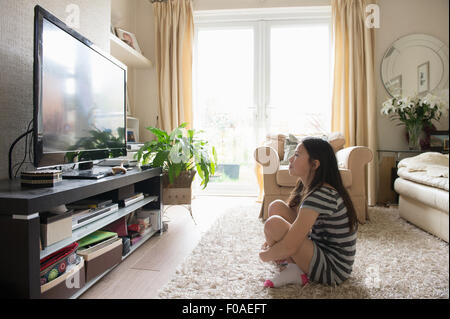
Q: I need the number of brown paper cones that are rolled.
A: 0